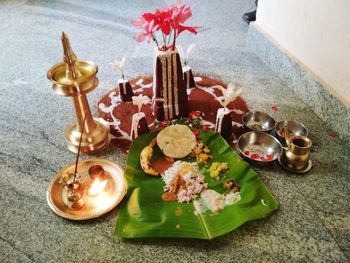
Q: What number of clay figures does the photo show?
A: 5